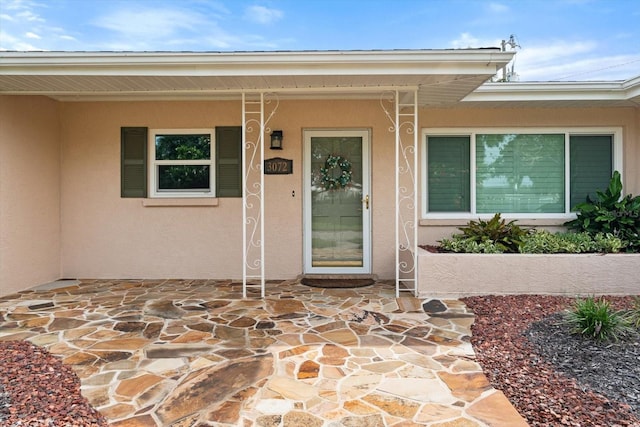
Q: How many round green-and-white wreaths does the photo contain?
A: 1